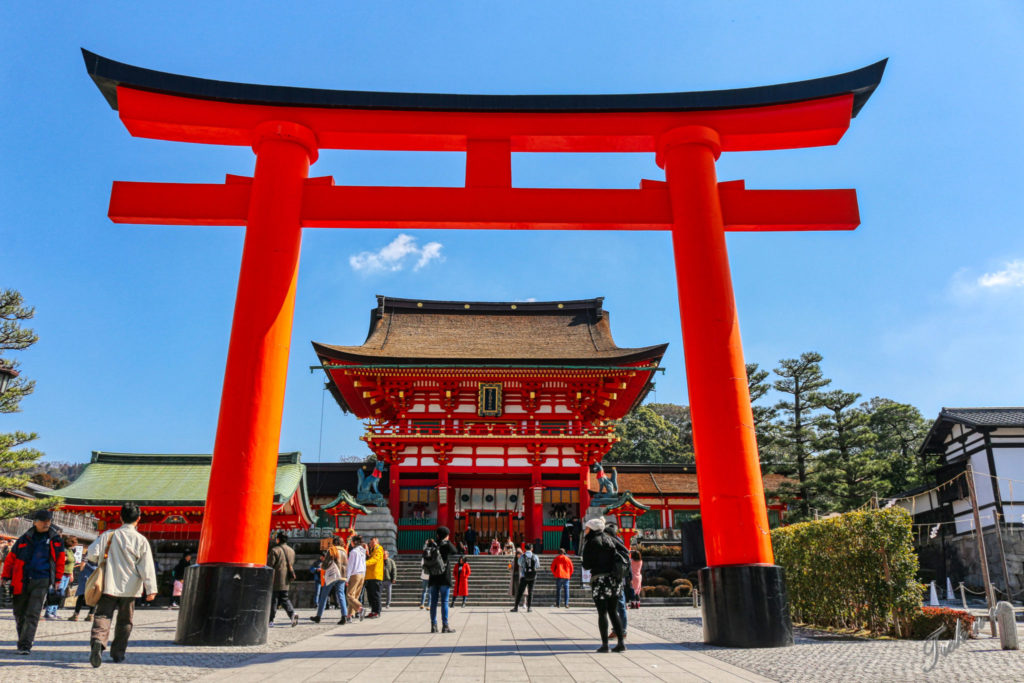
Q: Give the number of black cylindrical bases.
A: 2